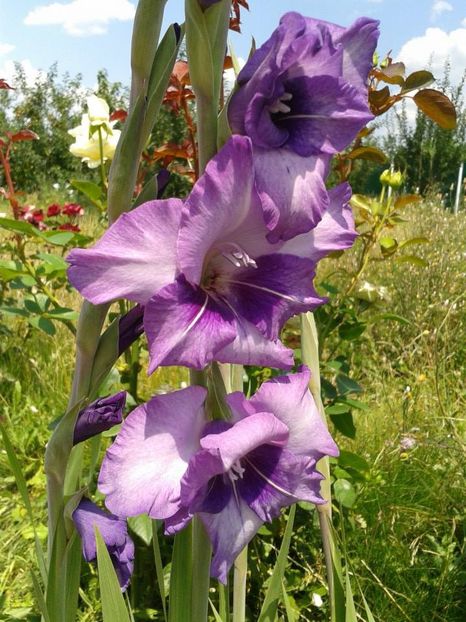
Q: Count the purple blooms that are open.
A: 3